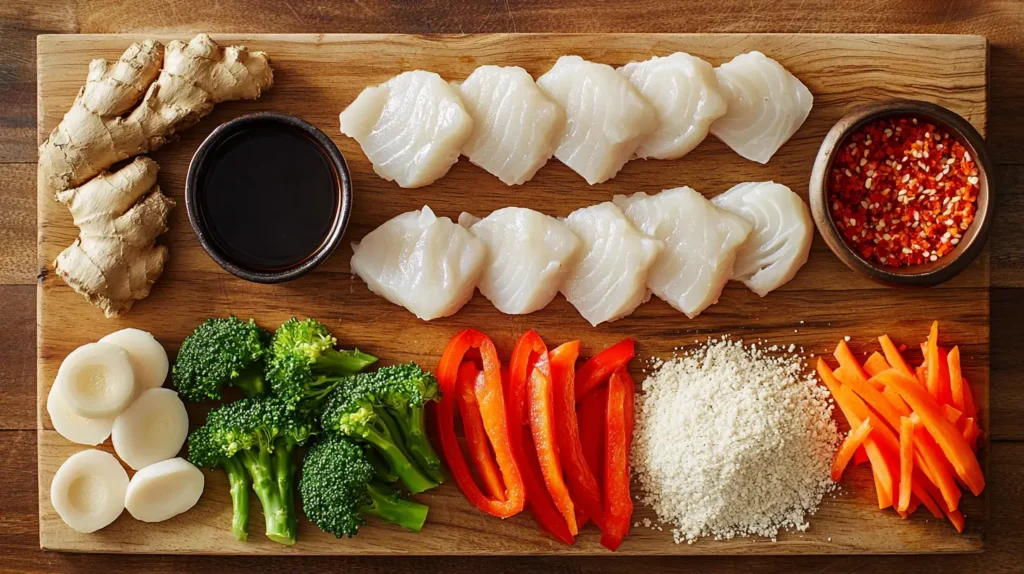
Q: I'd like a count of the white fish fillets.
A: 10